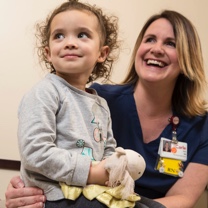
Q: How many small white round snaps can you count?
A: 2